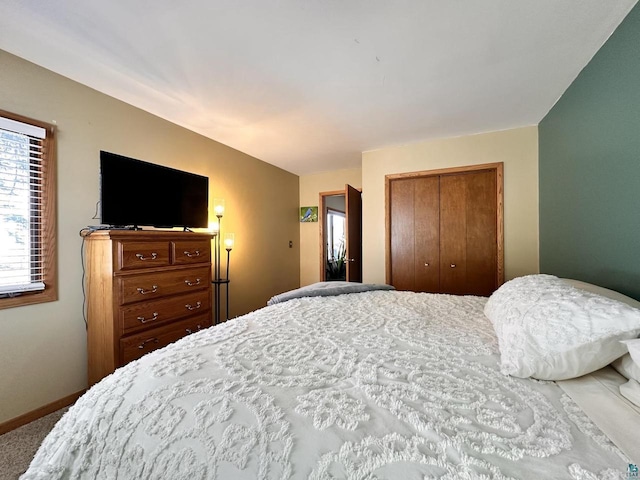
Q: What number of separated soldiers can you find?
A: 0